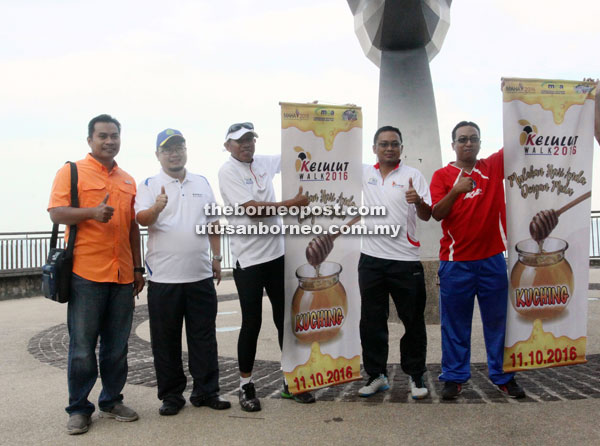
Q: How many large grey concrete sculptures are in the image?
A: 1